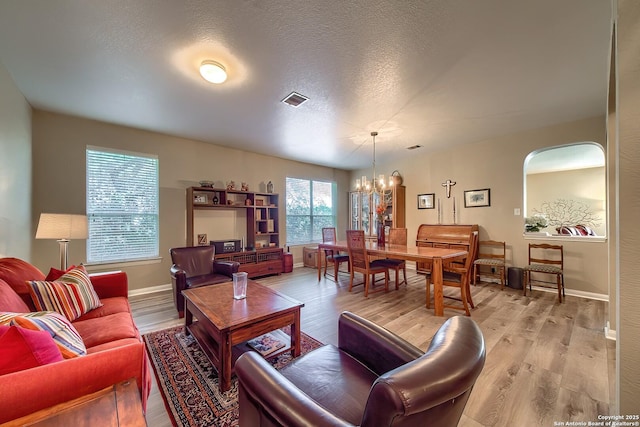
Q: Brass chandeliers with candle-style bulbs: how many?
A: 1